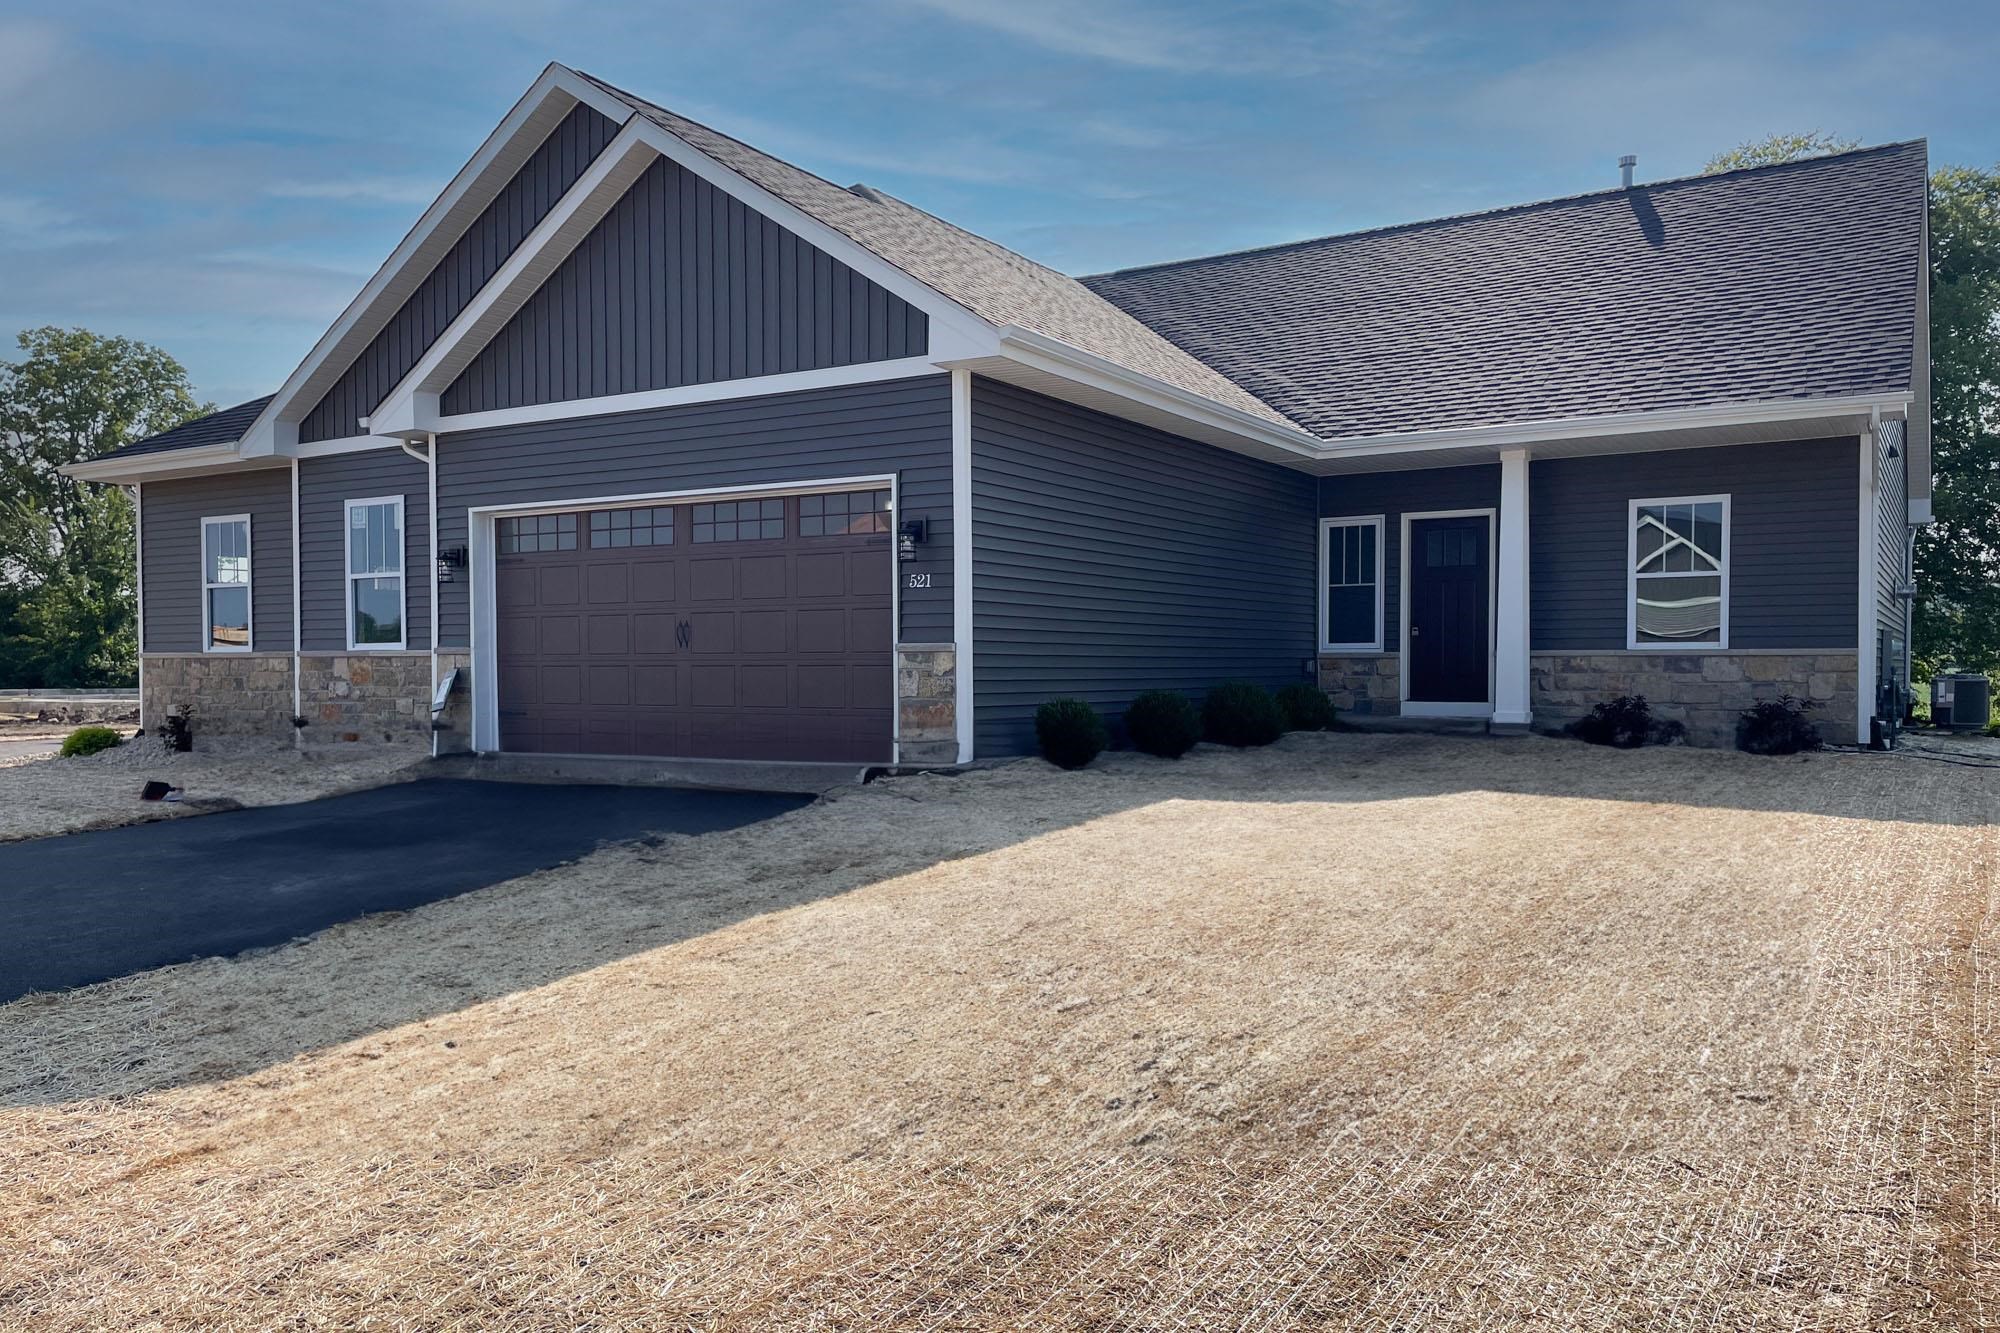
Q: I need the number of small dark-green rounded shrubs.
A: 4